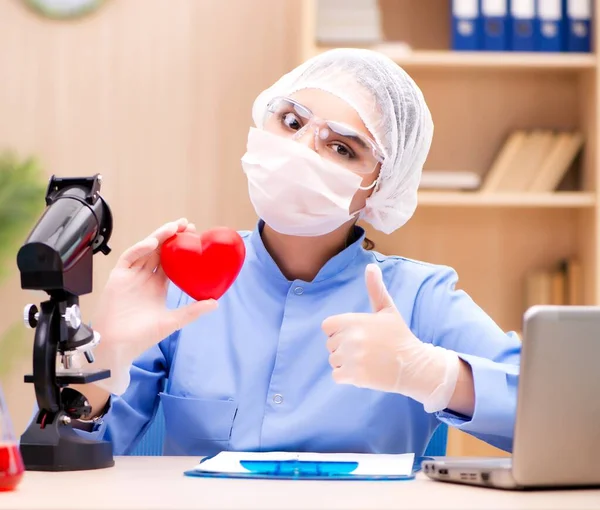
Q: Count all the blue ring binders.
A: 5